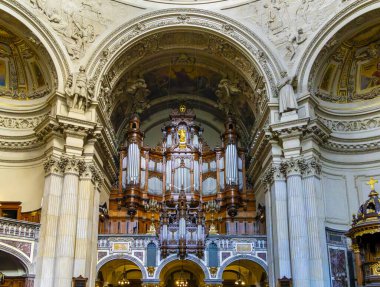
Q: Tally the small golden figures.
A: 1